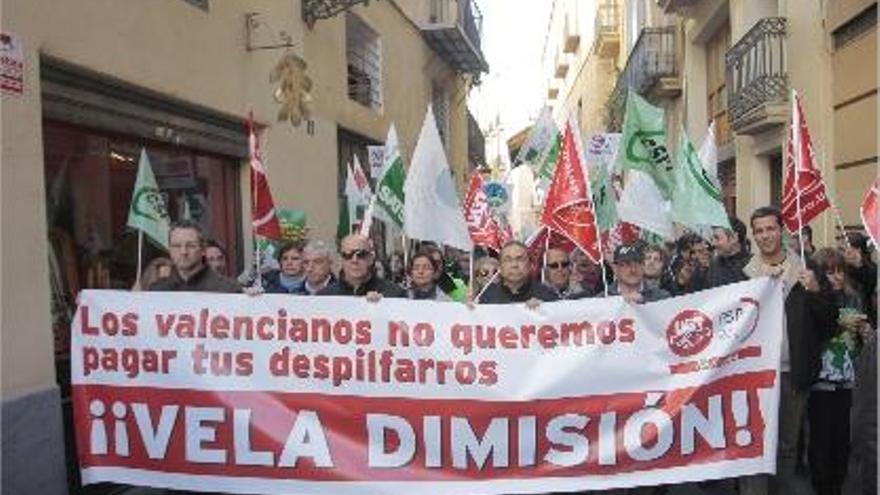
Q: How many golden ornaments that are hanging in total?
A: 1